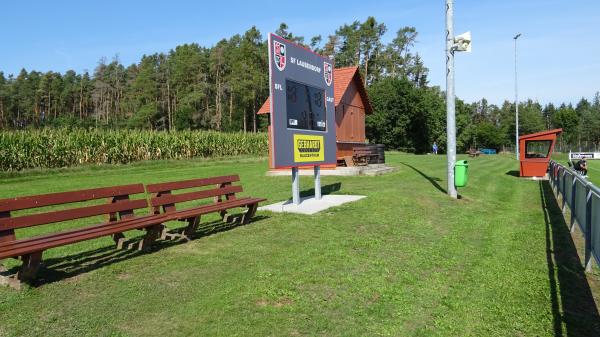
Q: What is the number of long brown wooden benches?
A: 2